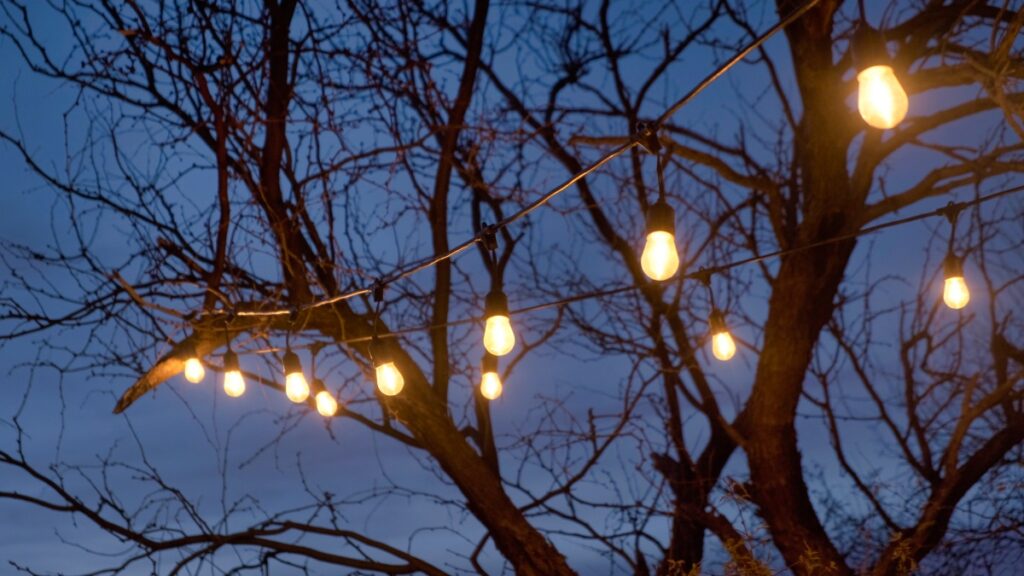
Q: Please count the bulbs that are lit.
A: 11